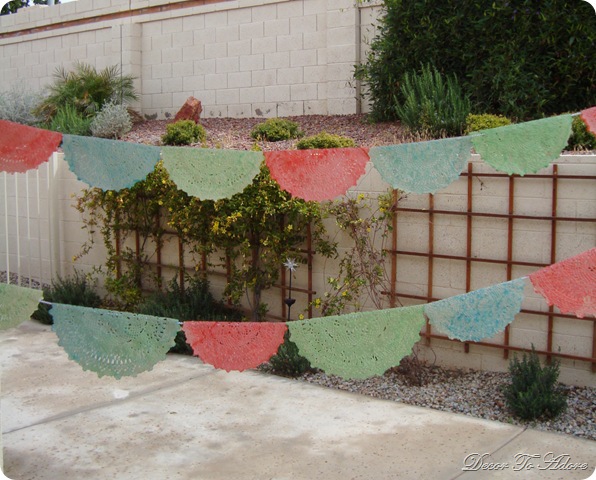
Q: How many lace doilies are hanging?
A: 13